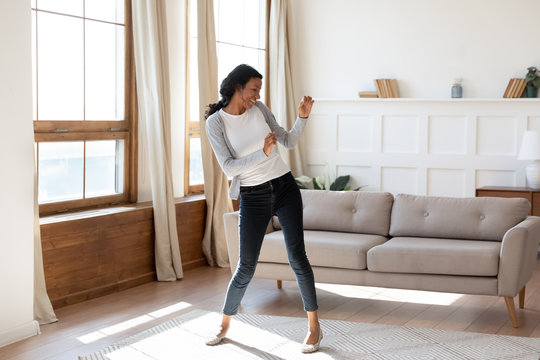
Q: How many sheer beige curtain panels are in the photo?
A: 4